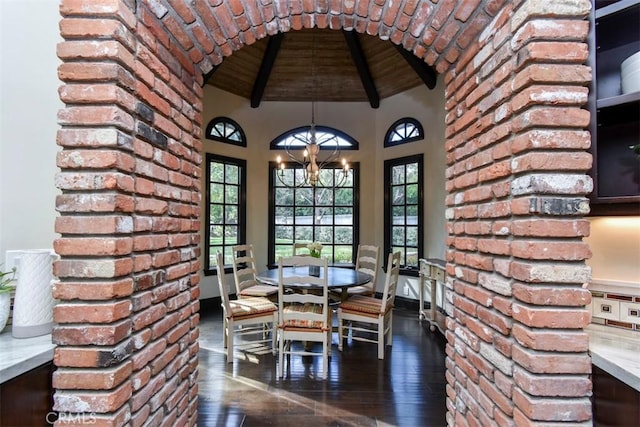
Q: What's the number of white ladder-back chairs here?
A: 6